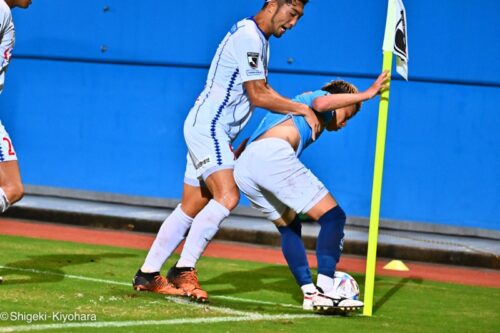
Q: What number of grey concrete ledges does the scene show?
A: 1